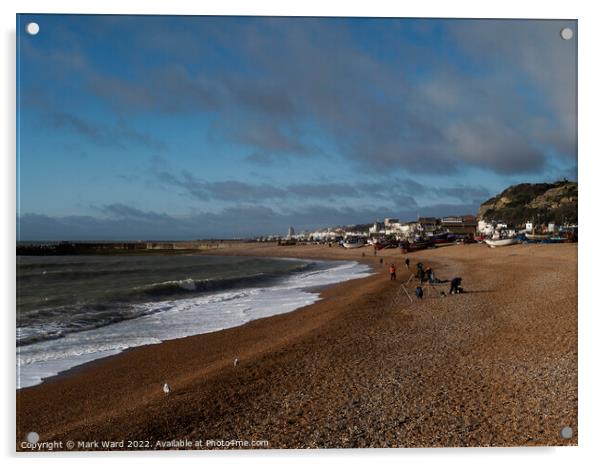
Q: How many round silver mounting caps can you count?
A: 4